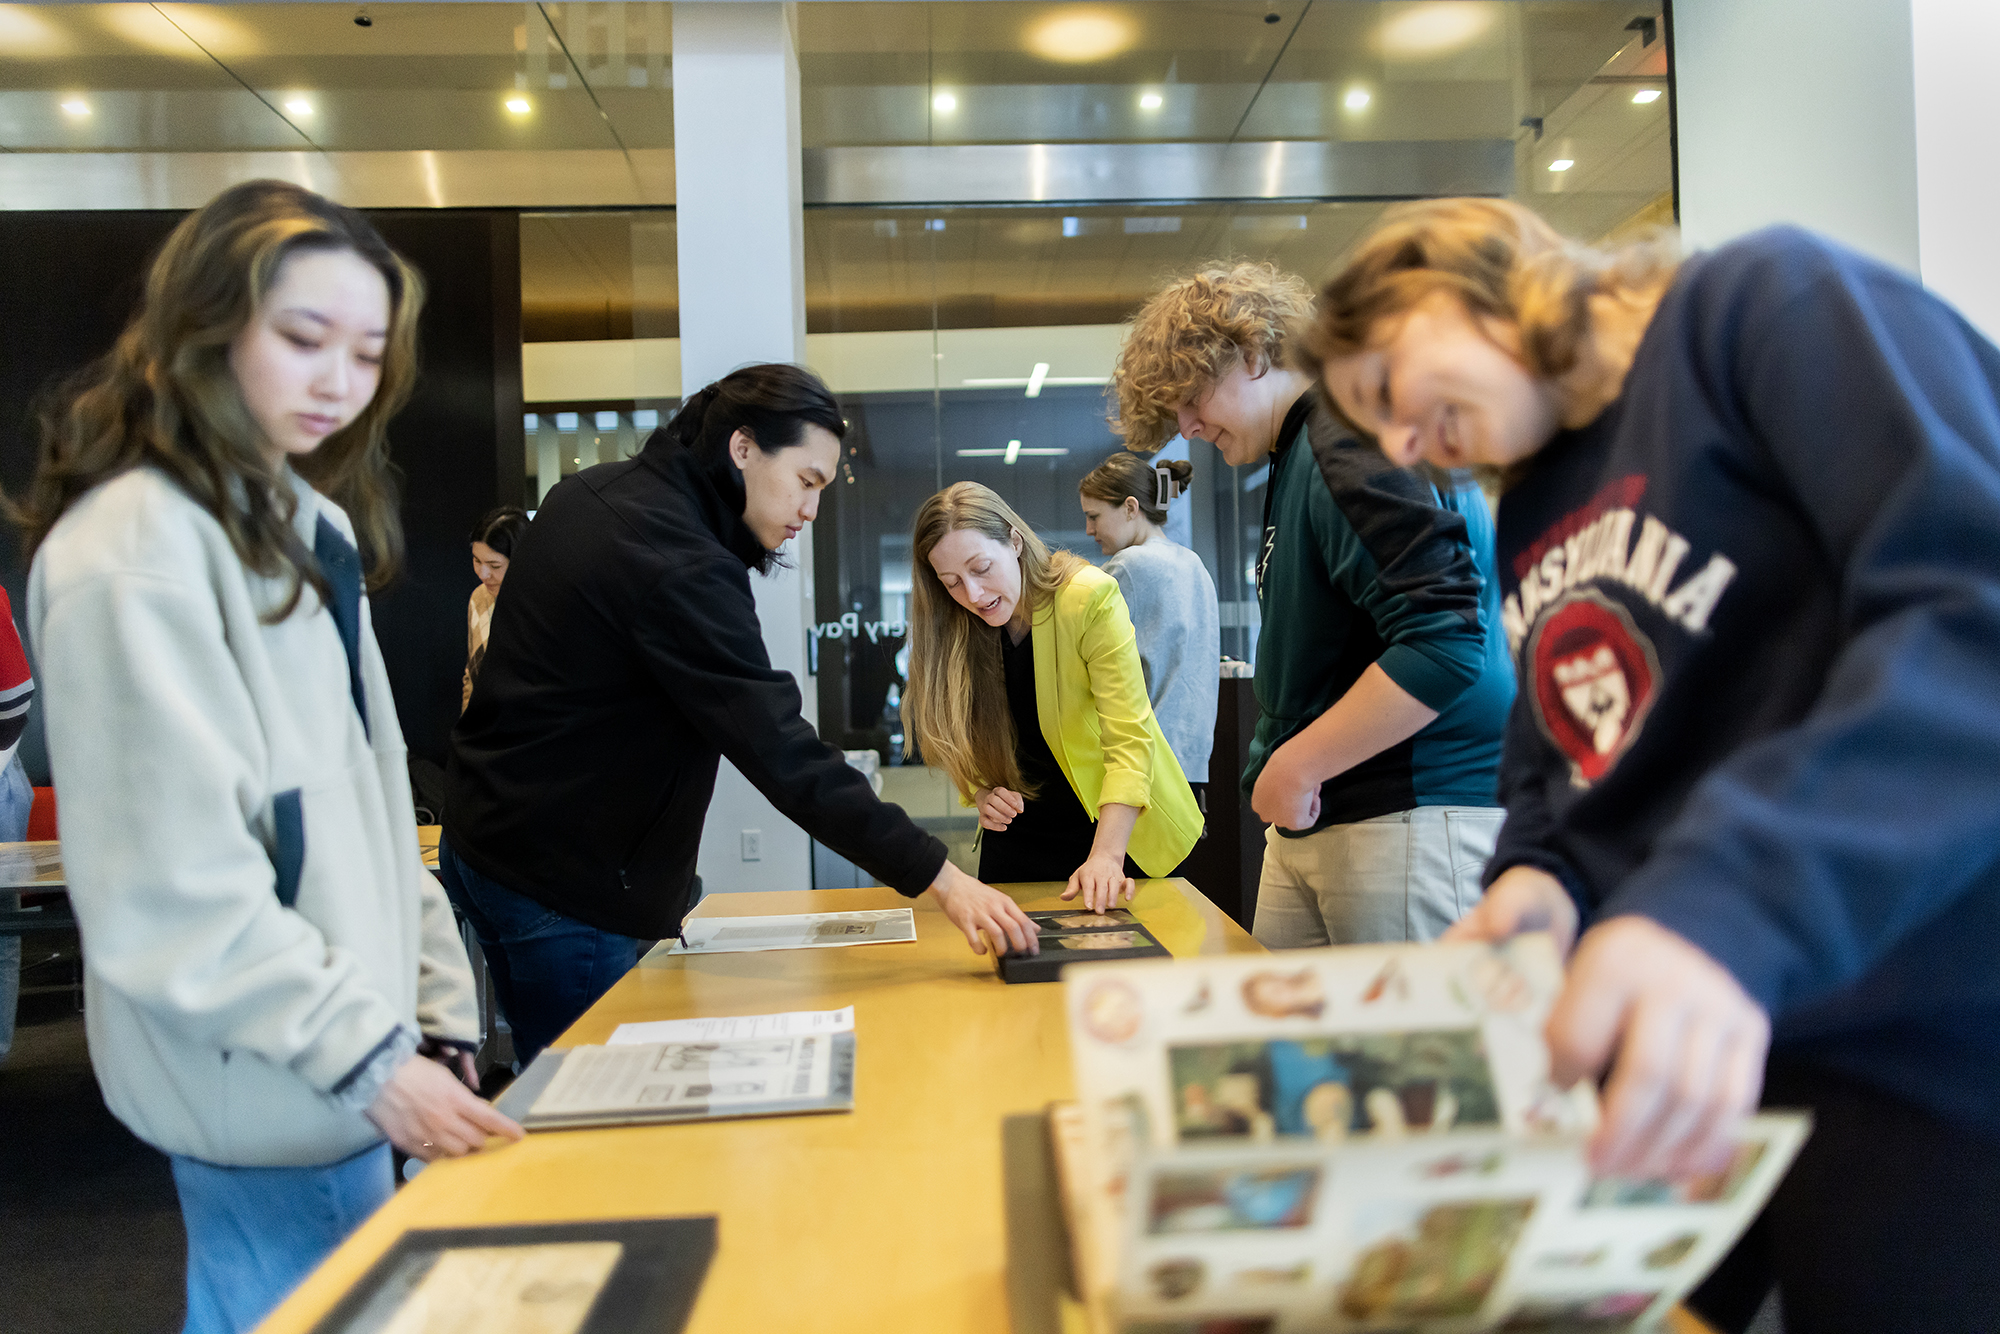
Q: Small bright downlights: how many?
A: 8